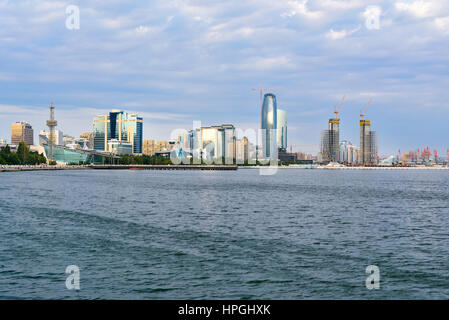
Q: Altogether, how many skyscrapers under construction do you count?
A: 2